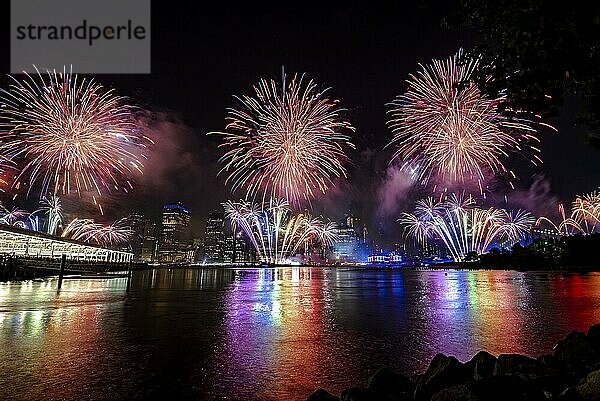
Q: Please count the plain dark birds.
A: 0